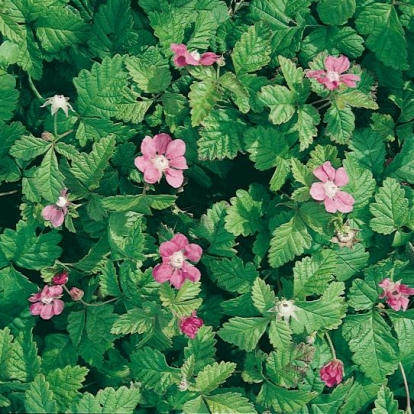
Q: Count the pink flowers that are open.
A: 8